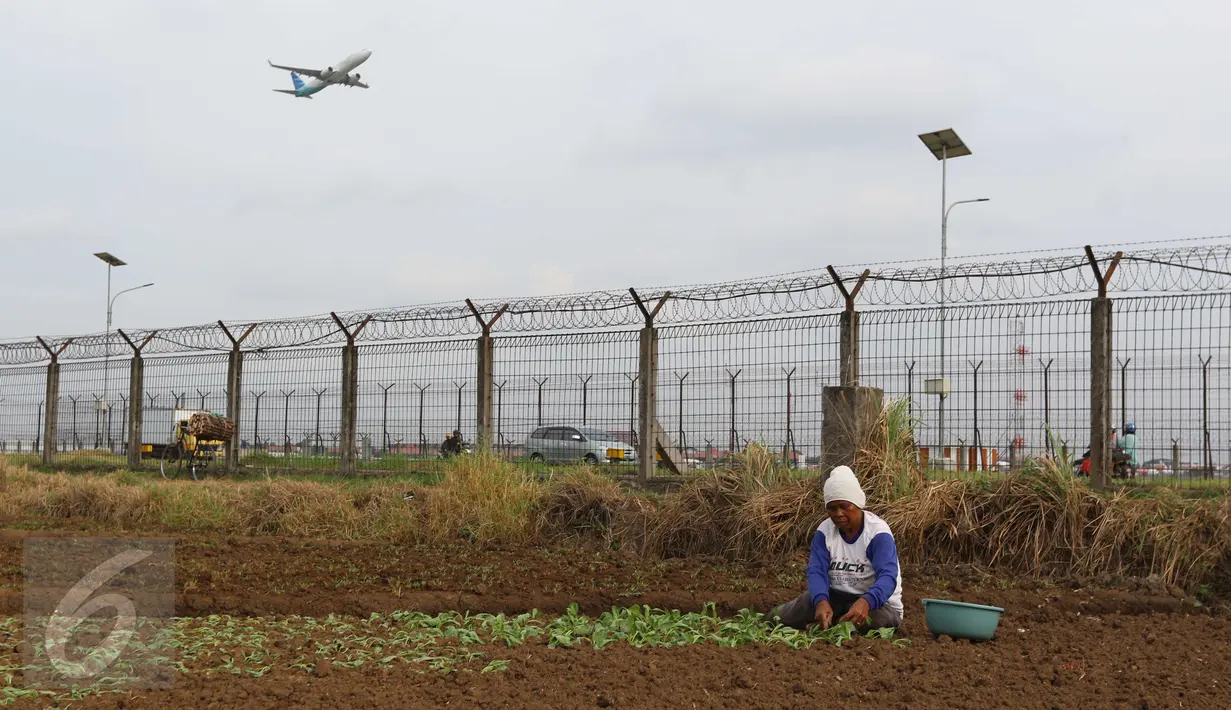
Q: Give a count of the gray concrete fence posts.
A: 8